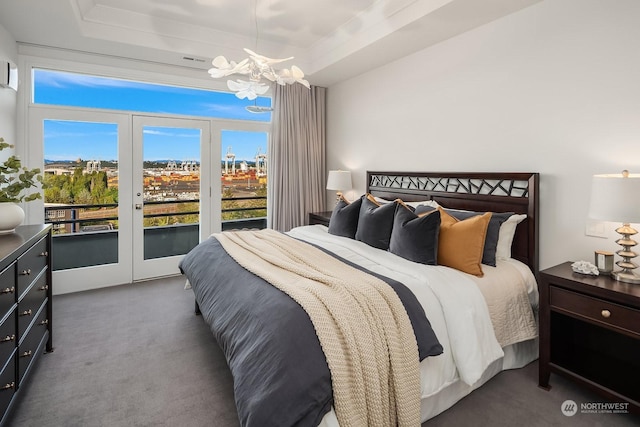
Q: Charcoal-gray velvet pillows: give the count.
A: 3